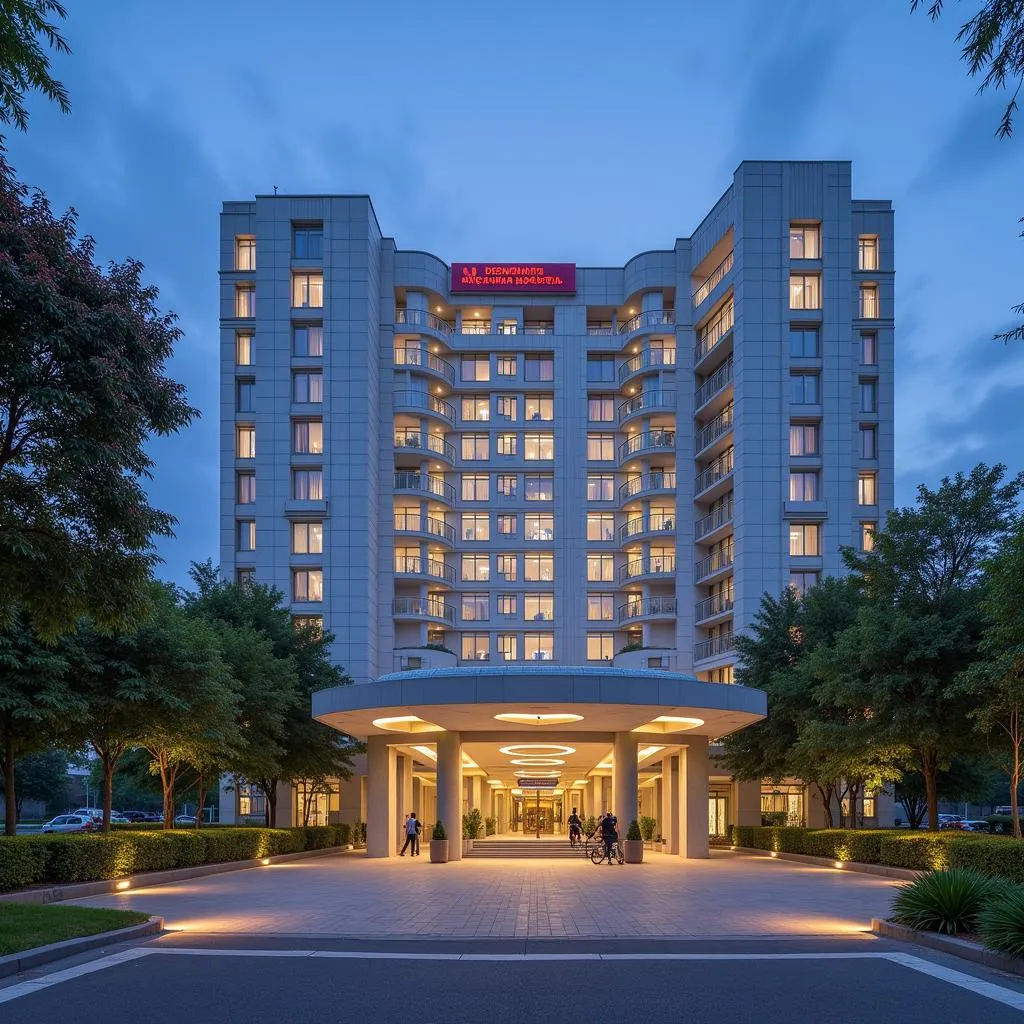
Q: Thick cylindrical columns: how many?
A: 2